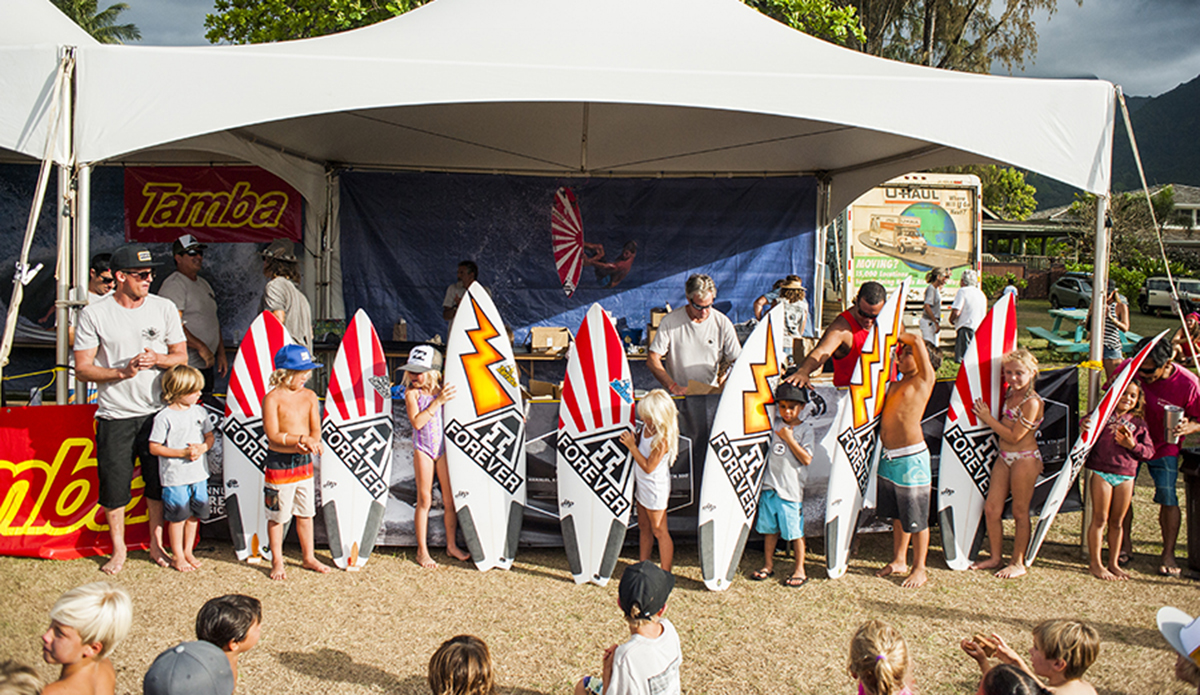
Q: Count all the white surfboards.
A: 8